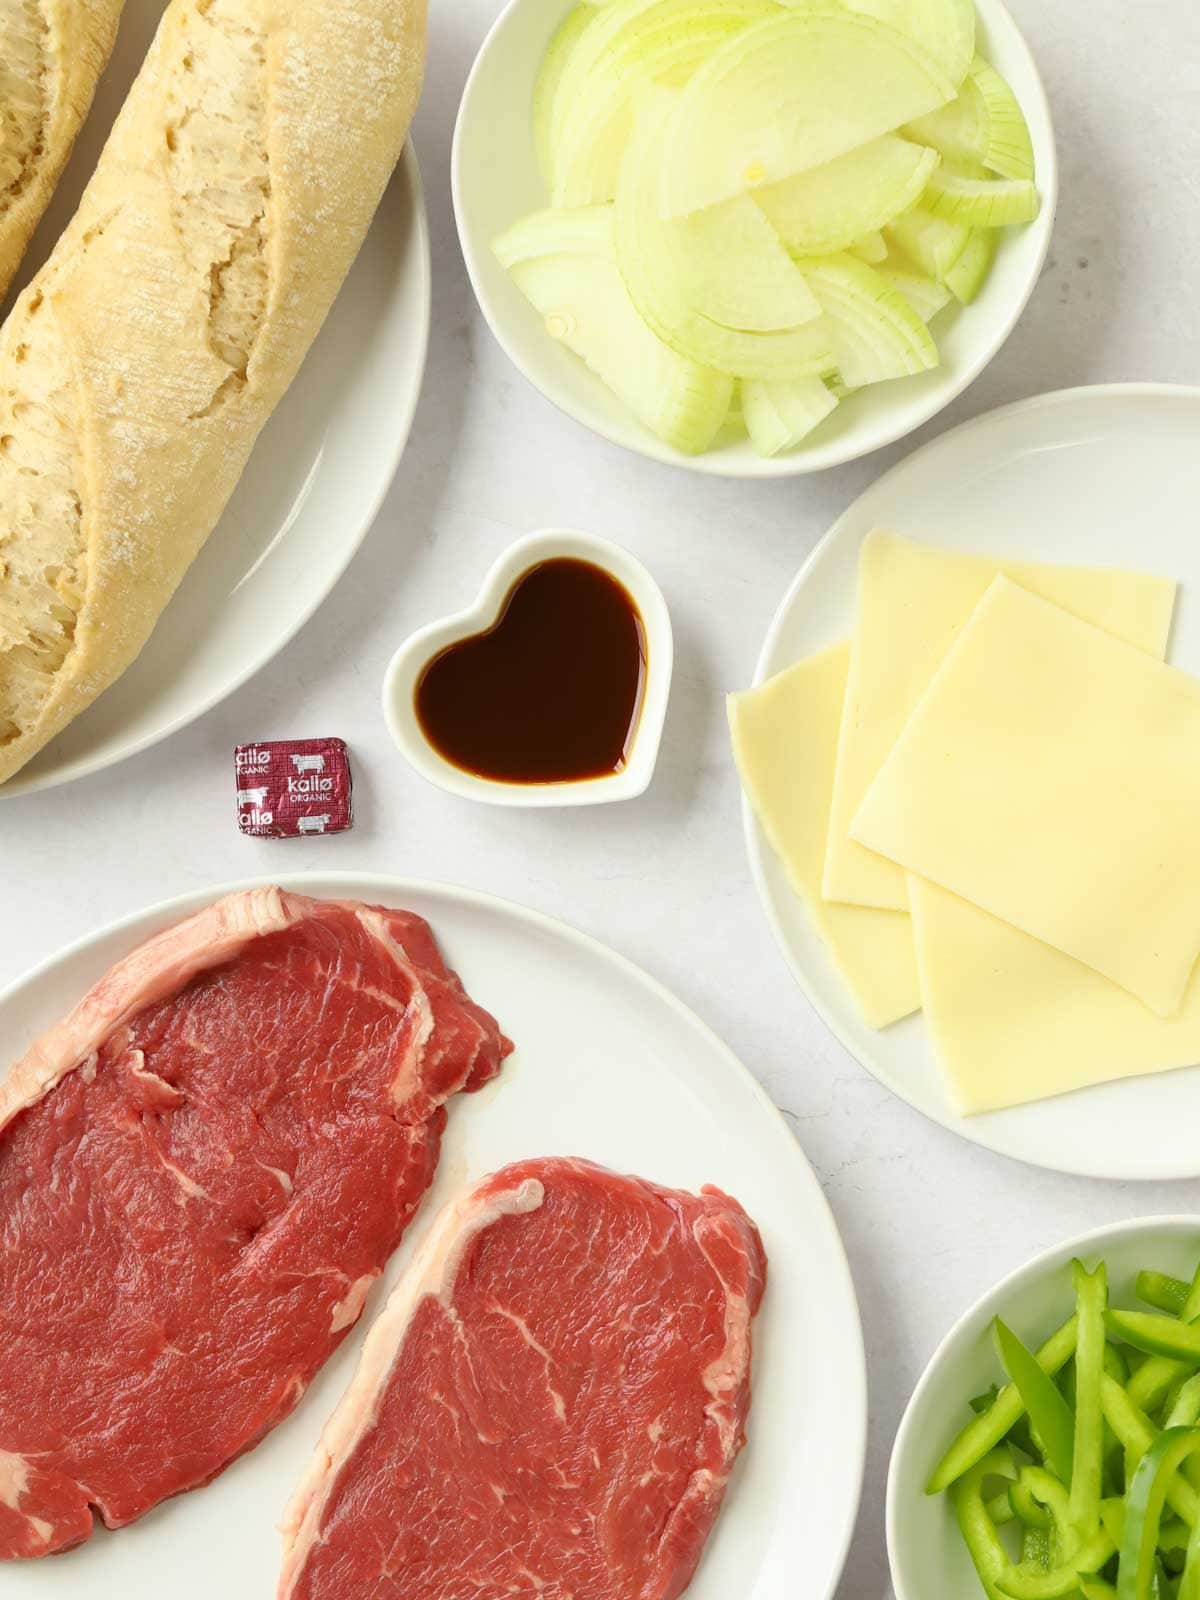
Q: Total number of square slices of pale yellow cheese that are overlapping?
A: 4